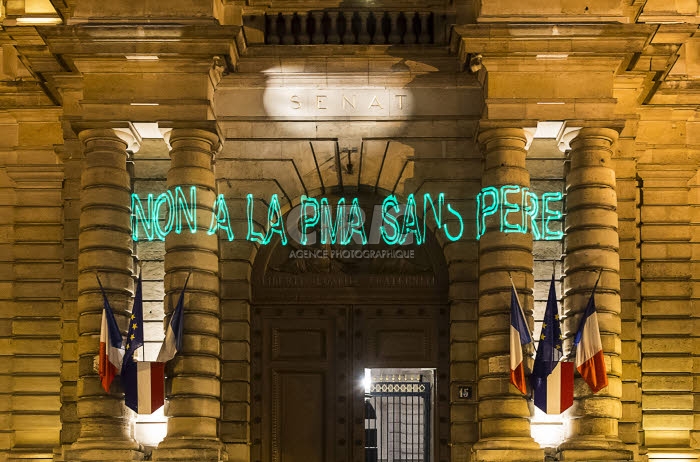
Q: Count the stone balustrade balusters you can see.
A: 11